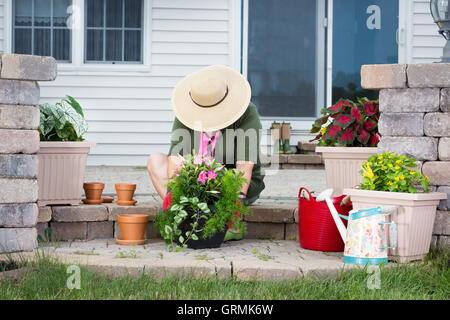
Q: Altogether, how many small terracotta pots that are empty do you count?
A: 3